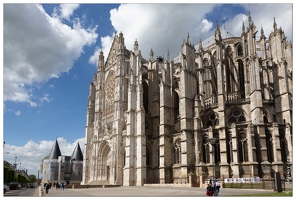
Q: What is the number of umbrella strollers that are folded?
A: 0